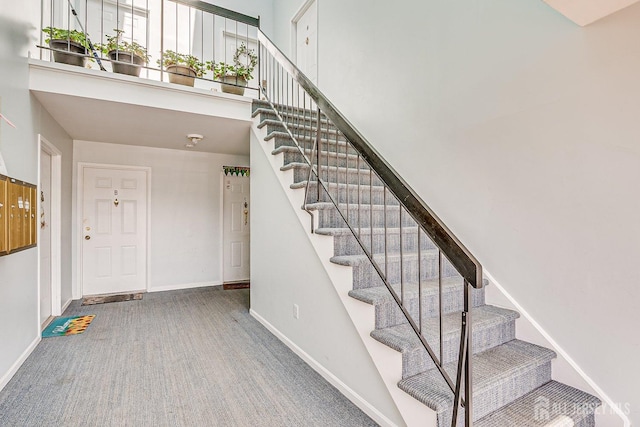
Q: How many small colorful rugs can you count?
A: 1